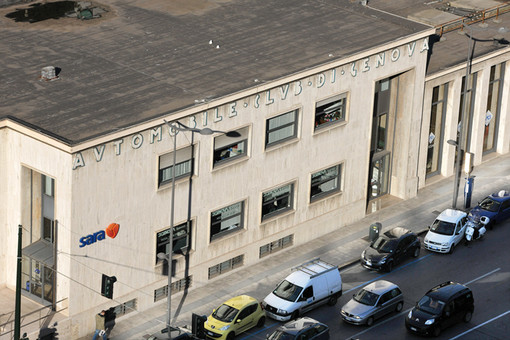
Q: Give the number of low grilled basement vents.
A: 4